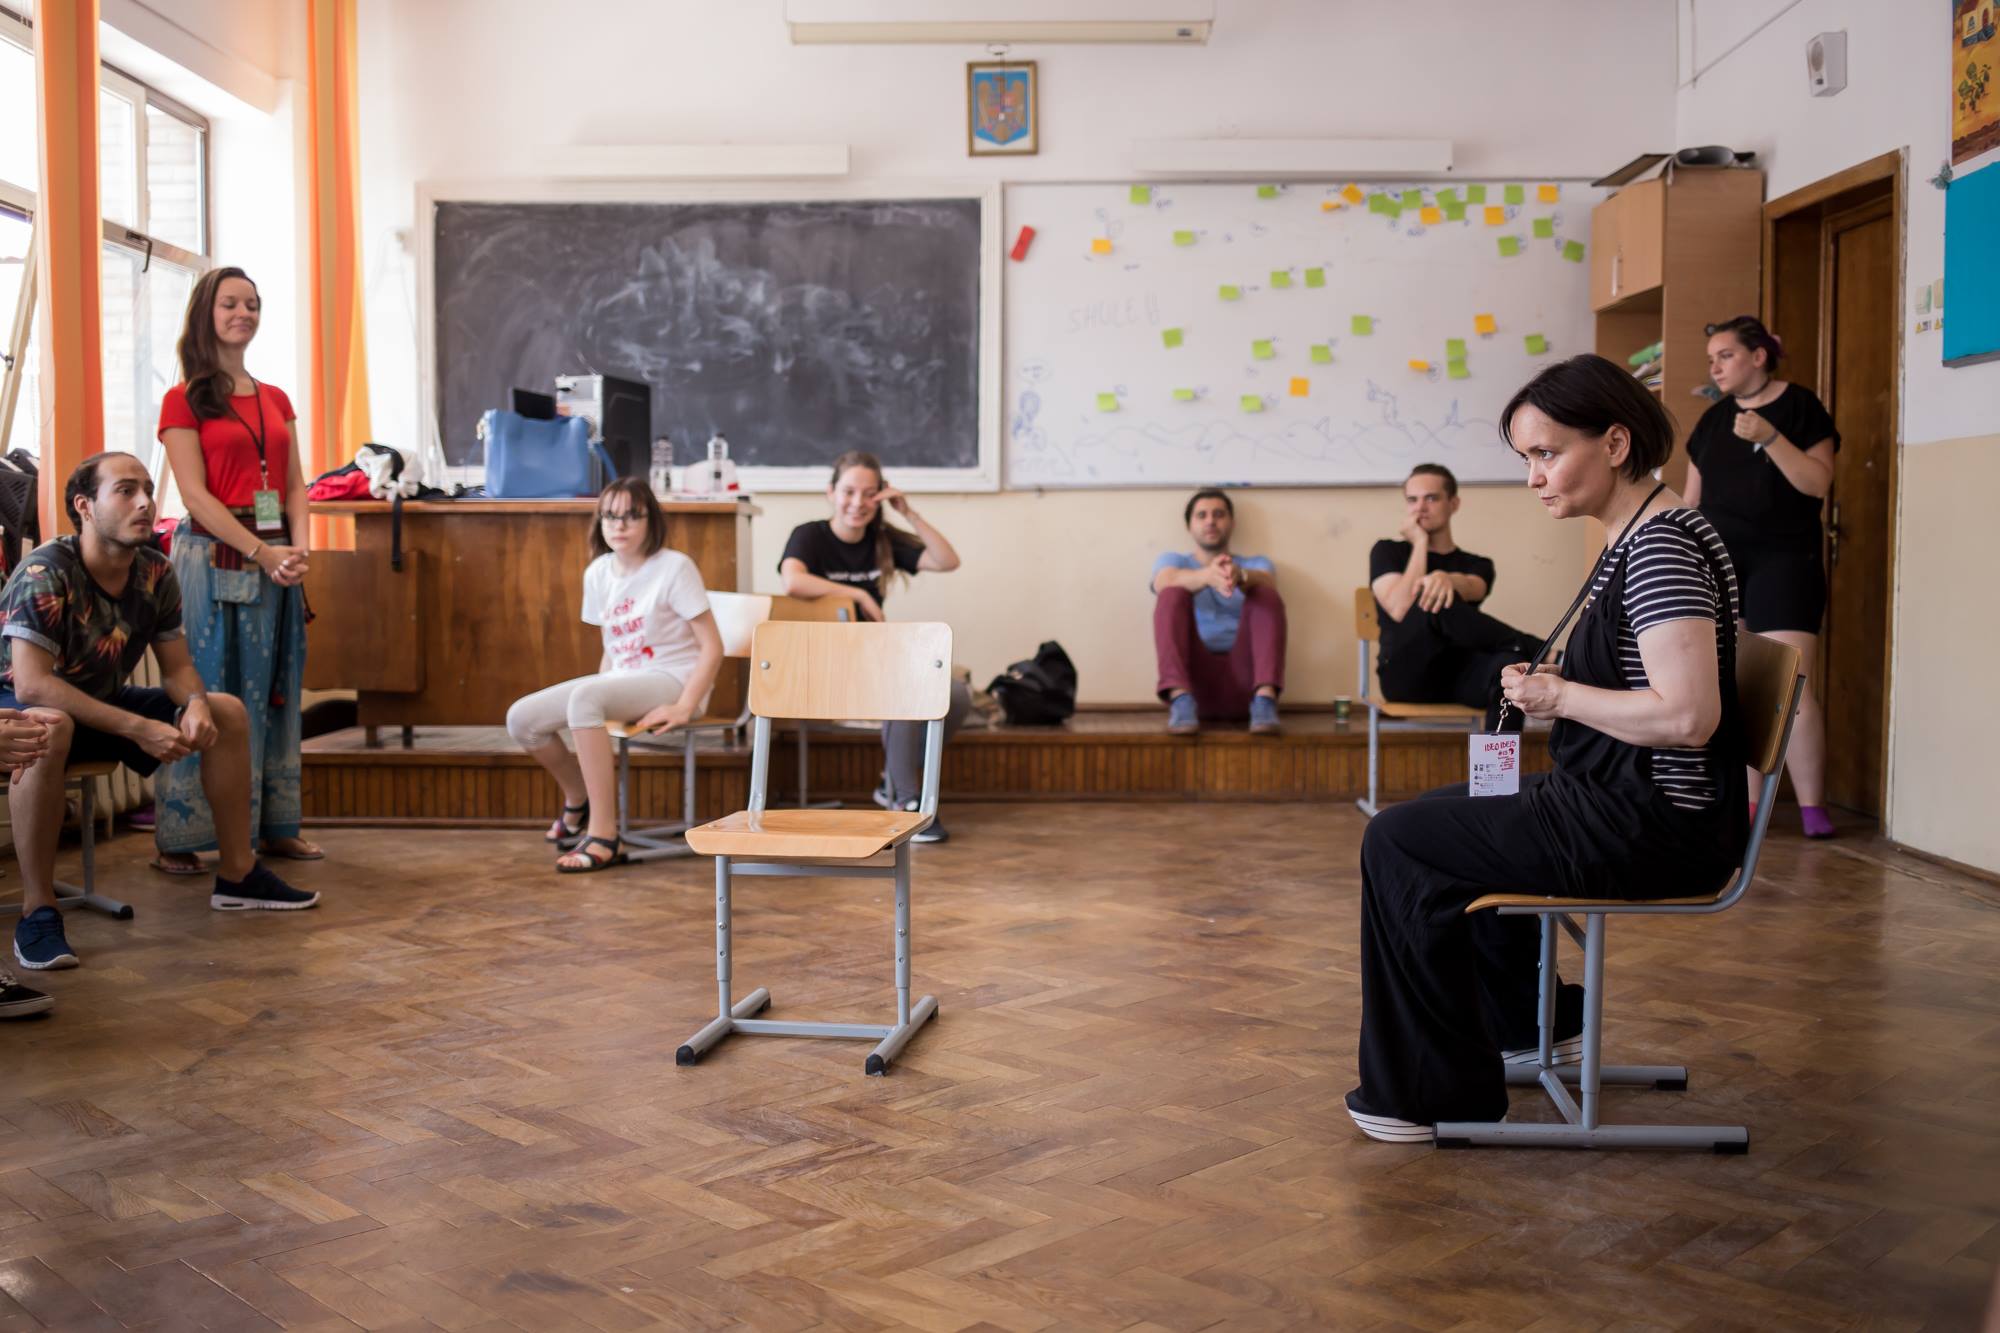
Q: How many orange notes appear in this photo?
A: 9